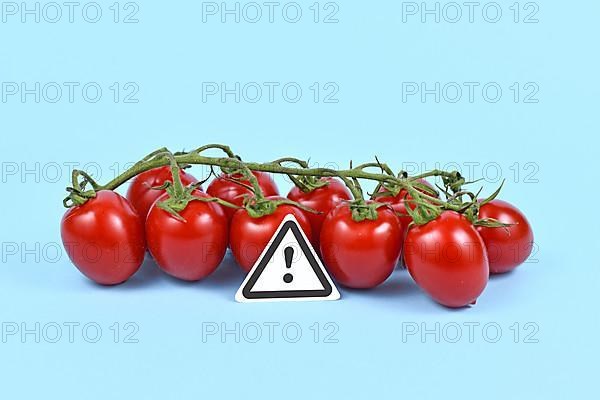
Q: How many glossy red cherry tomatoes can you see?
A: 10